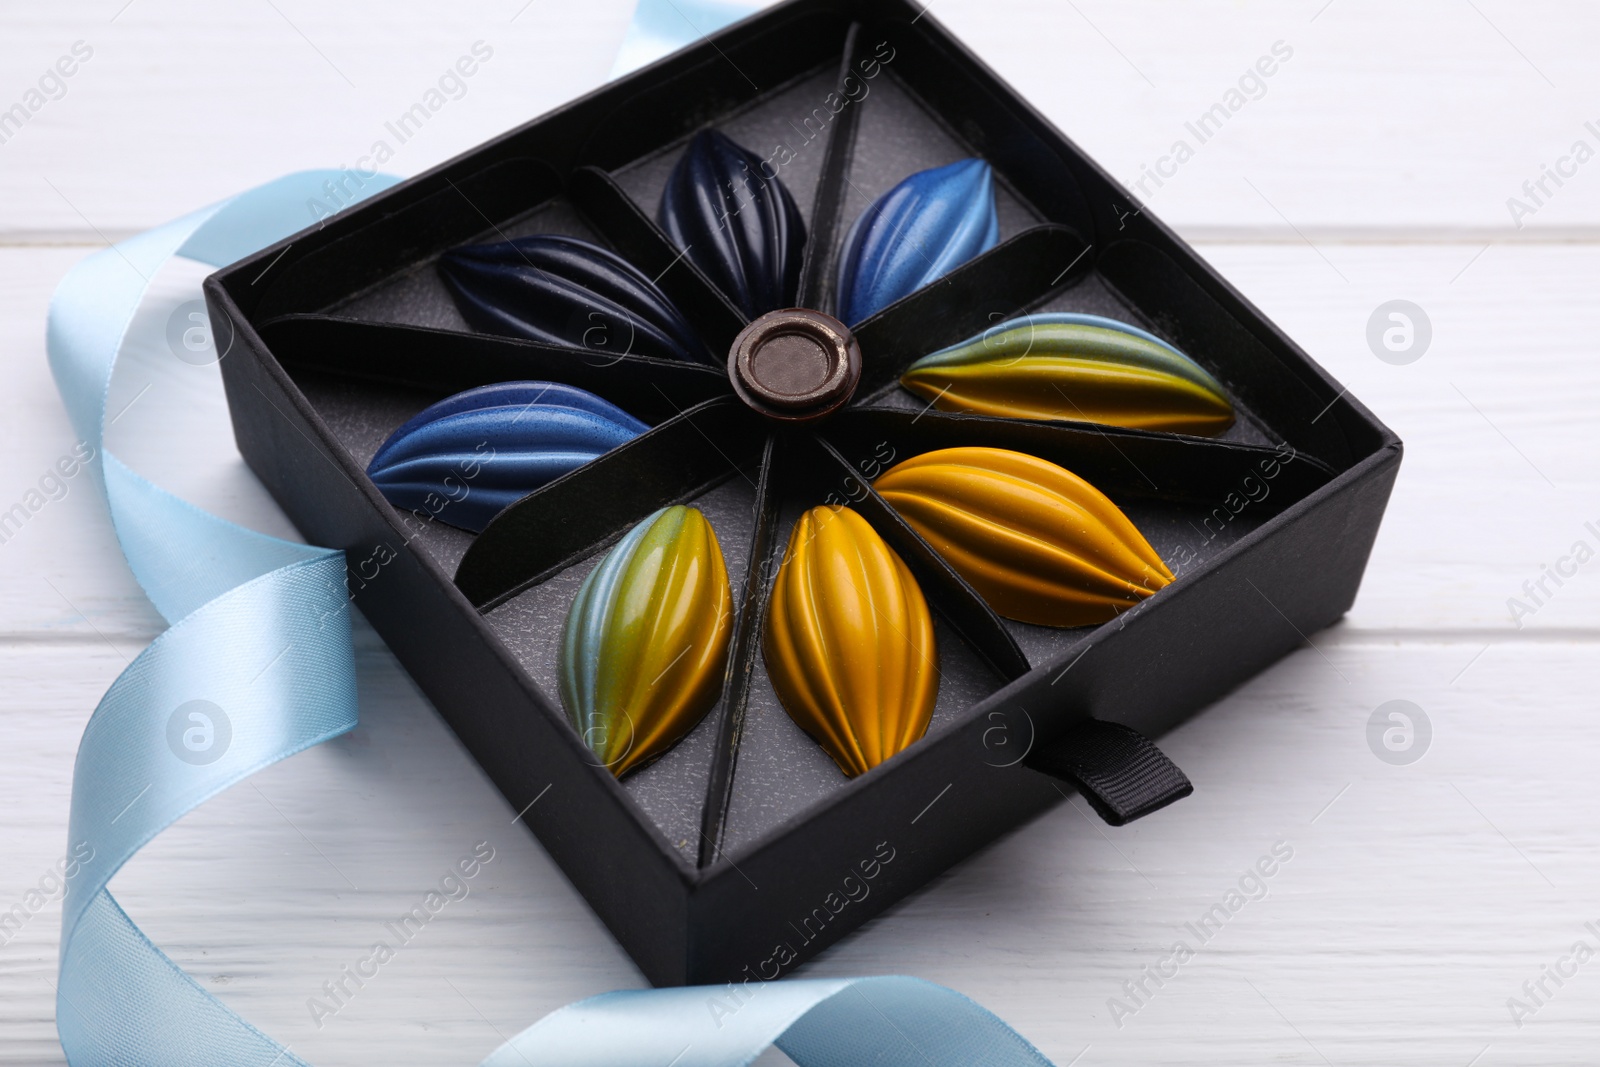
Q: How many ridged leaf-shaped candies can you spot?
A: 8